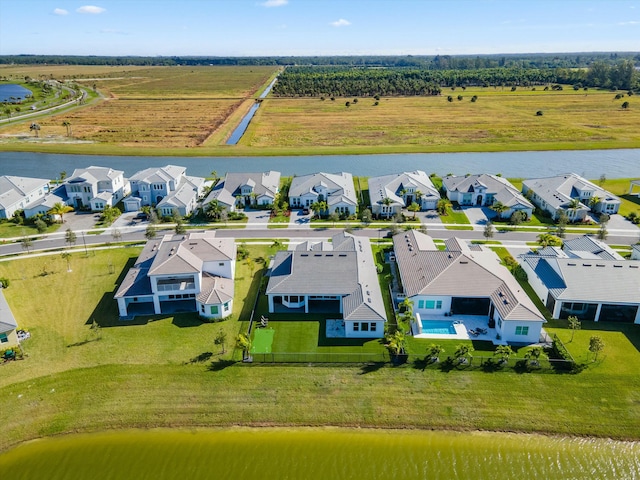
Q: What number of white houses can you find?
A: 12